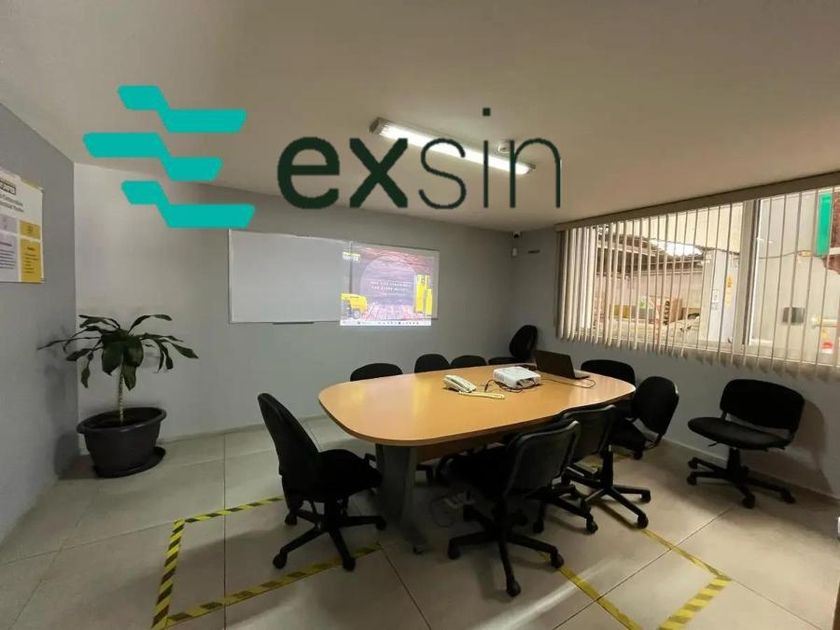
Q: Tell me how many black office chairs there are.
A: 10